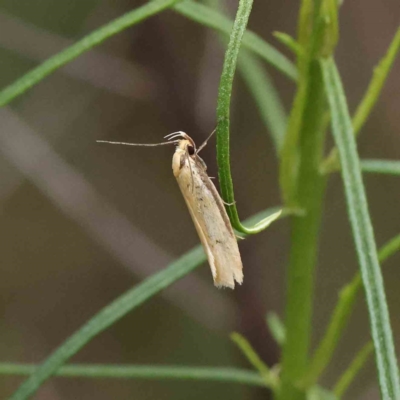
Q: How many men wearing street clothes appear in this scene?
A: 0